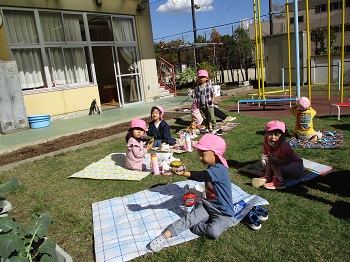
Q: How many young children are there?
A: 6